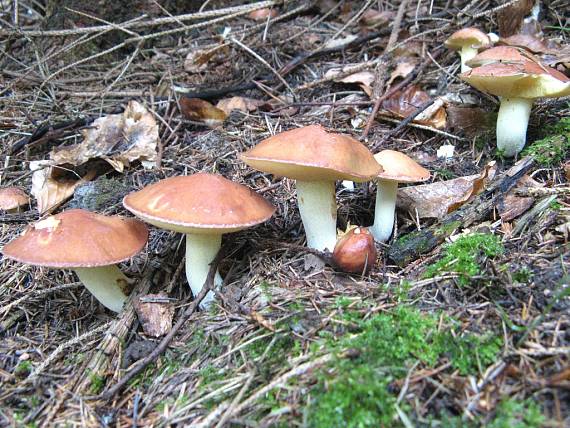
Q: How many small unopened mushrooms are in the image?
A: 1